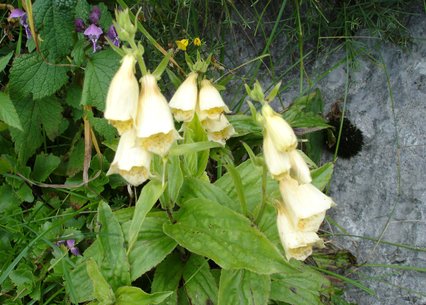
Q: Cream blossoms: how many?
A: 11